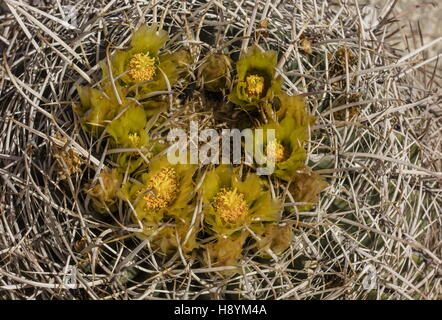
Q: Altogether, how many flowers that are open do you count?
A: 6